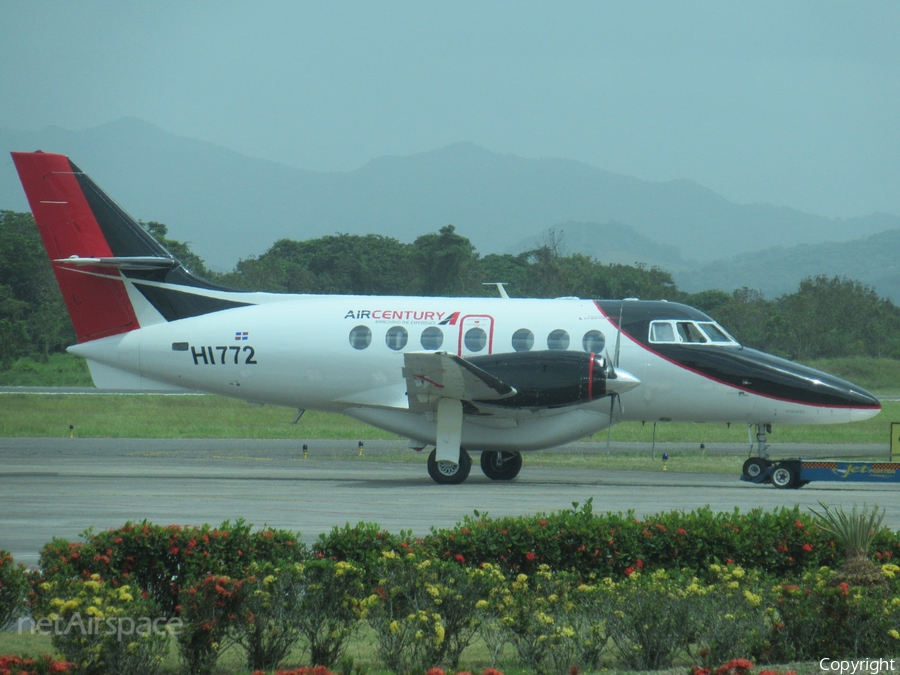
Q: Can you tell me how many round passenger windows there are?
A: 7